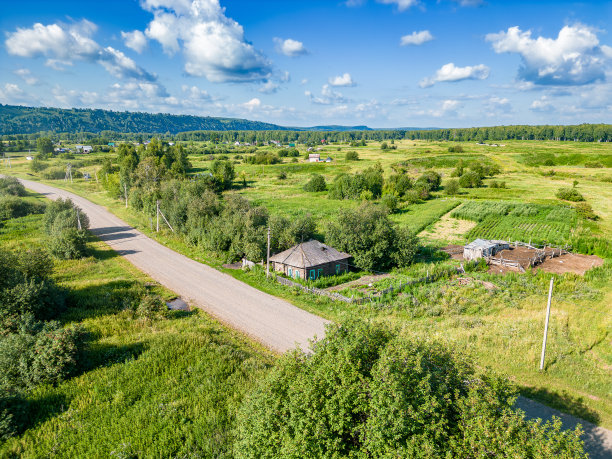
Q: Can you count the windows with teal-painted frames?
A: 5